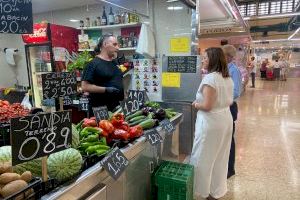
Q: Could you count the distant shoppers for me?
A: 4